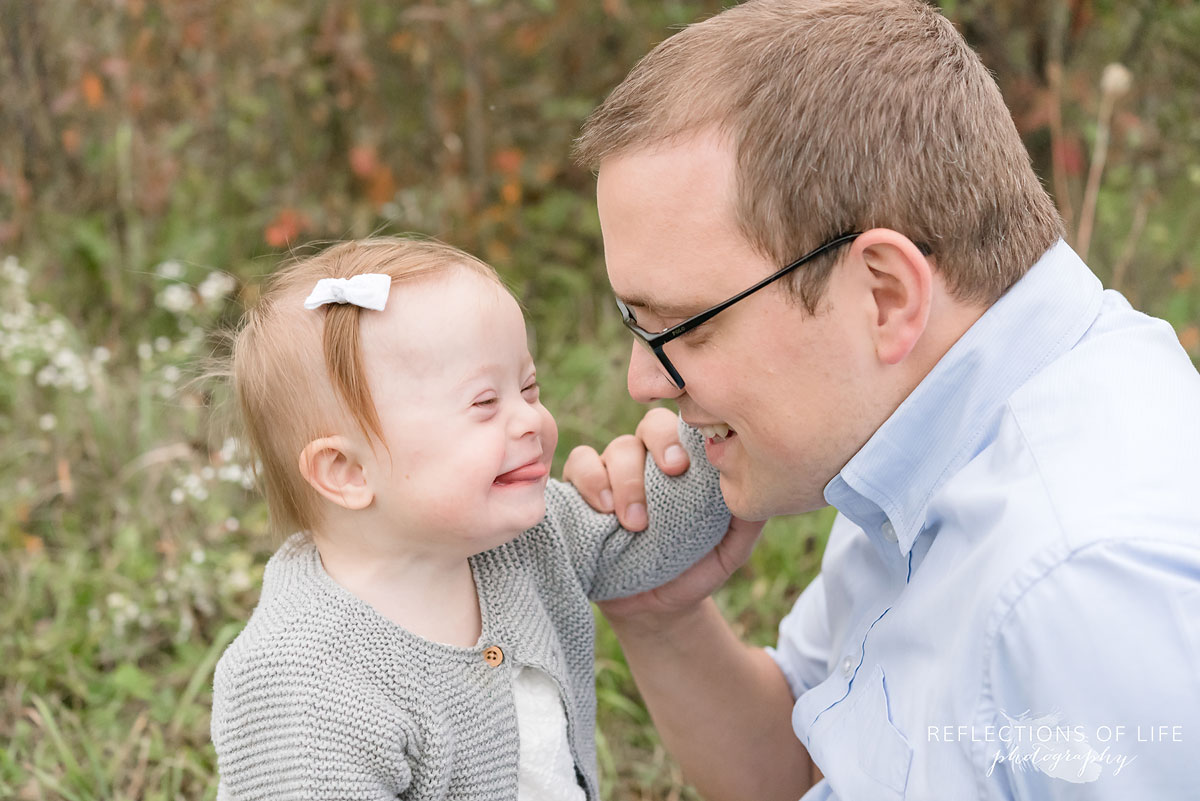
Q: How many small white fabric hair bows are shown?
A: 1